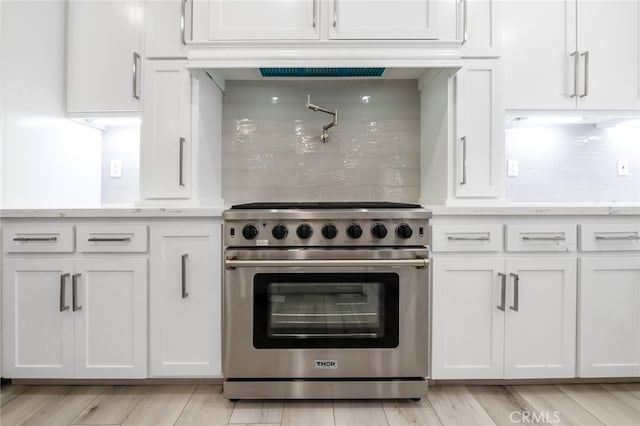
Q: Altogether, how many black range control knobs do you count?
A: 7